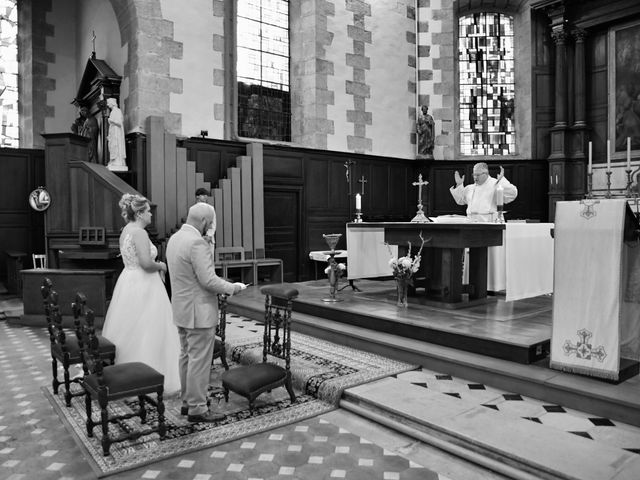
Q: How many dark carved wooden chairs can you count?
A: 4